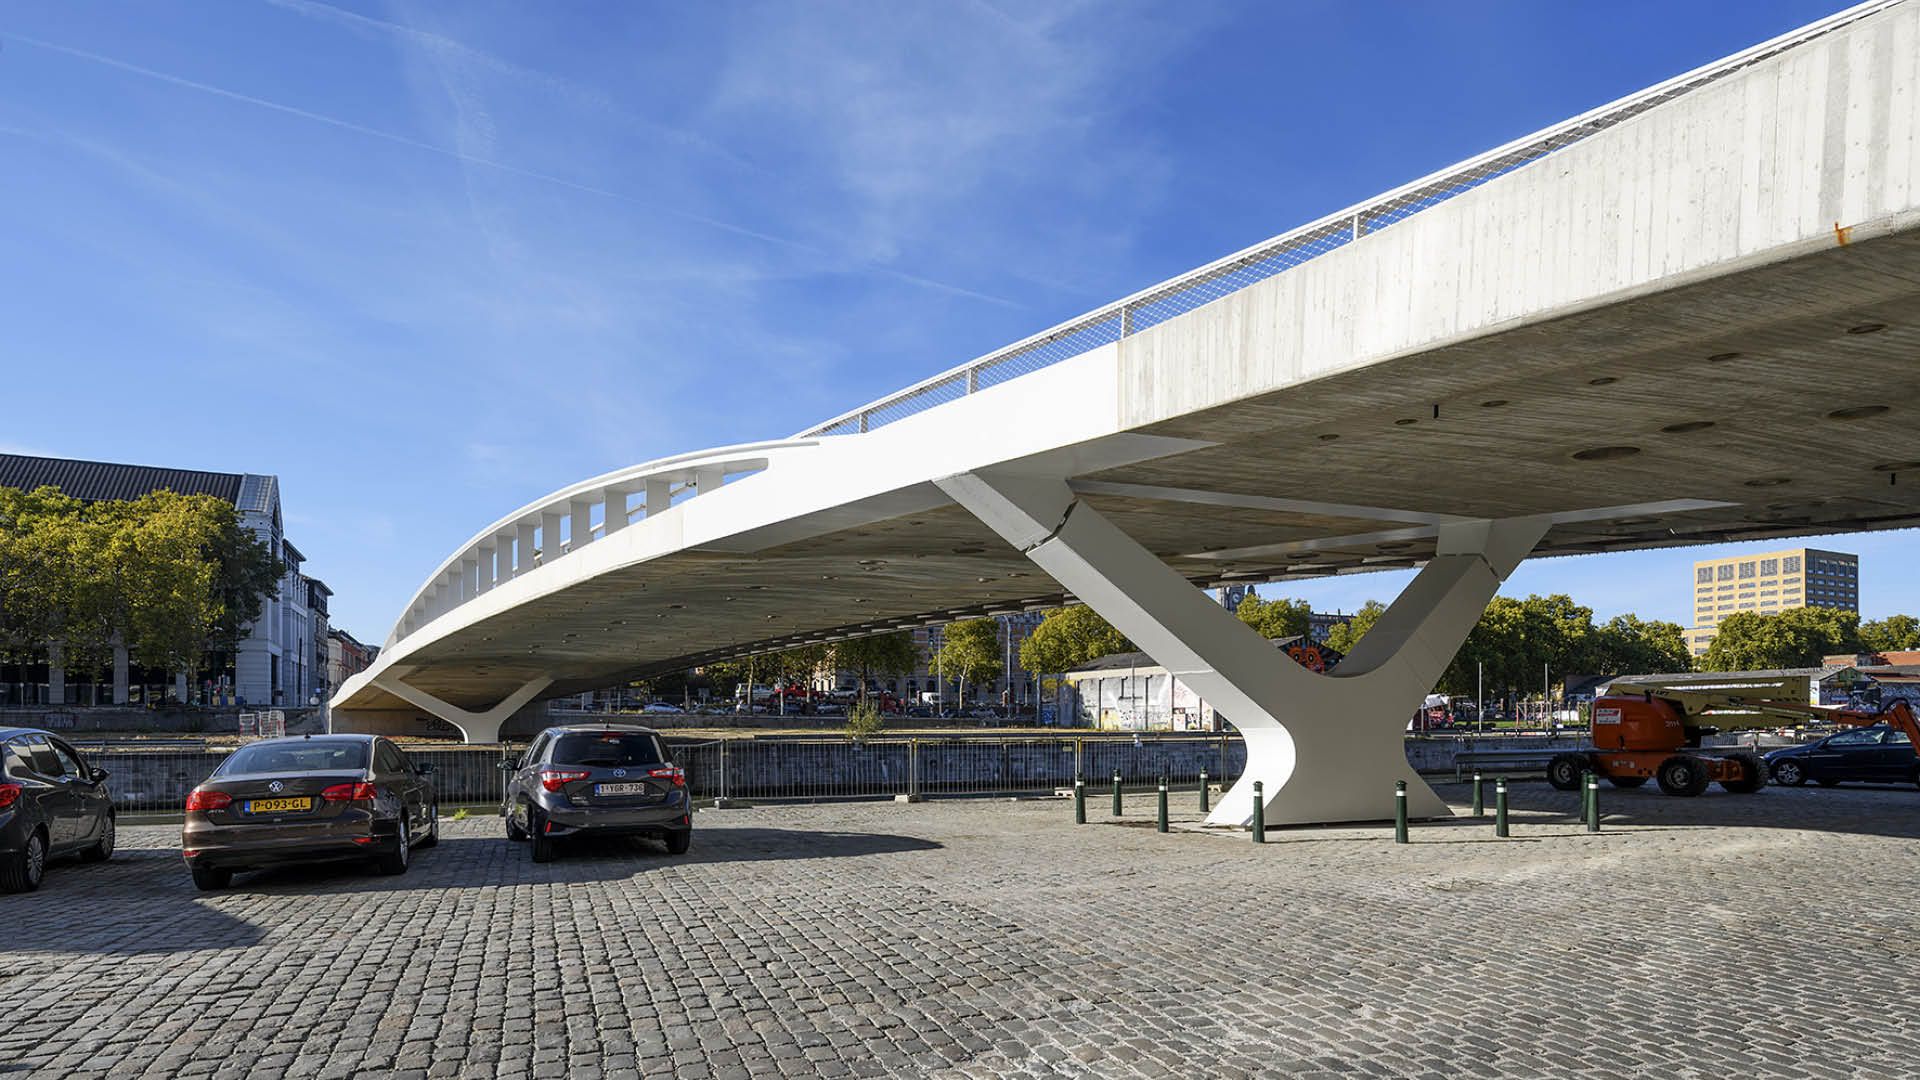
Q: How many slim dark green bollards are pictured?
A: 10